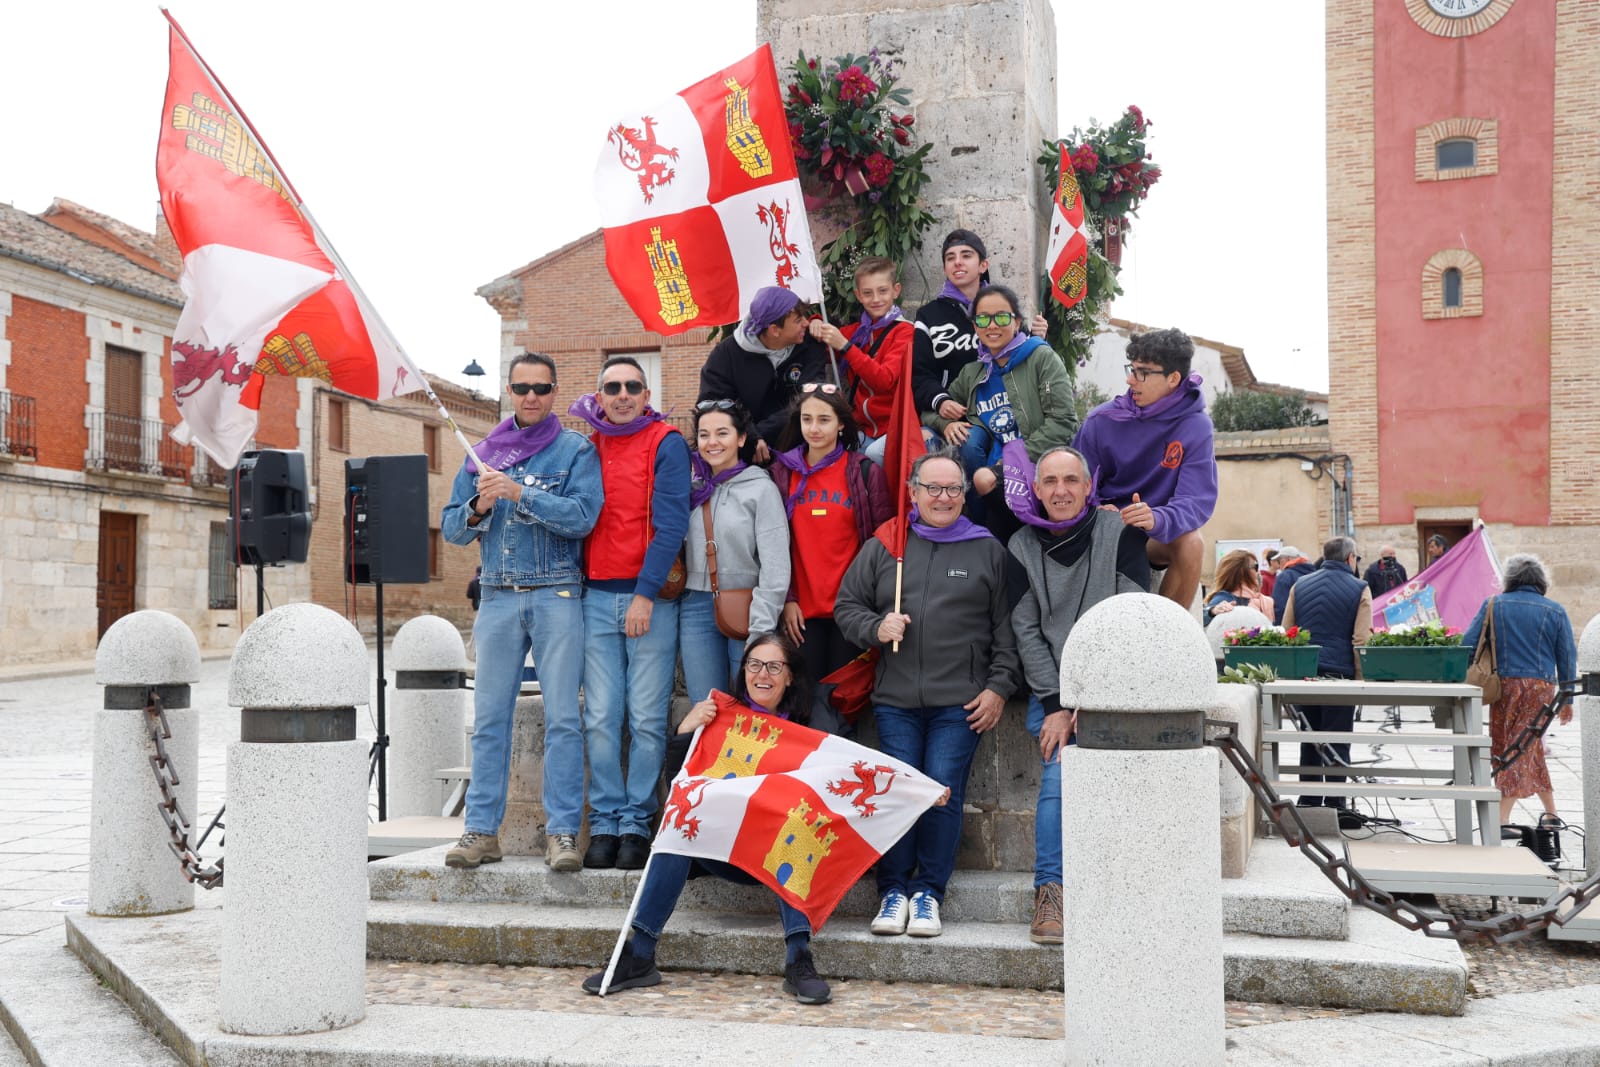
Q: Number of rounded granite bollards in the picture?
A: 6